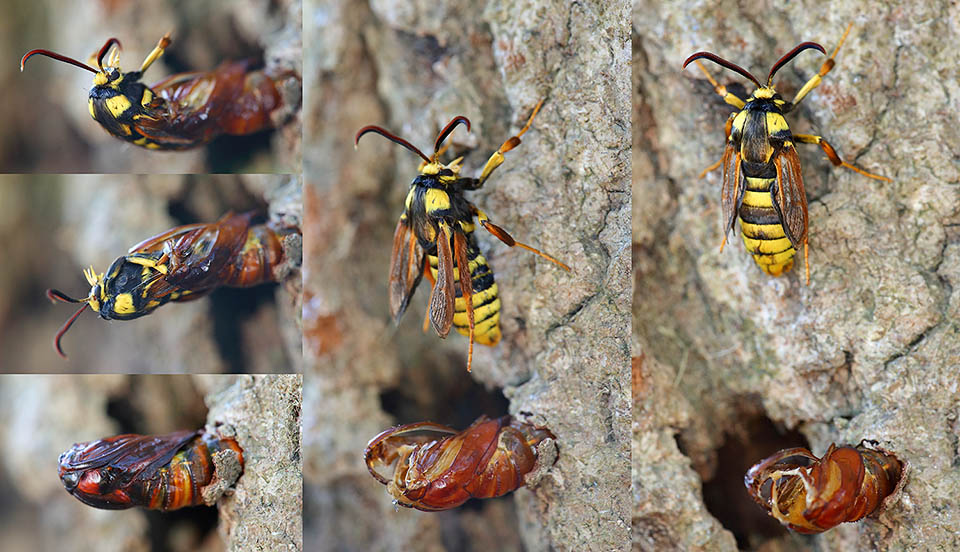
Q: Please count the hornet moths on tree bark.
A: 2